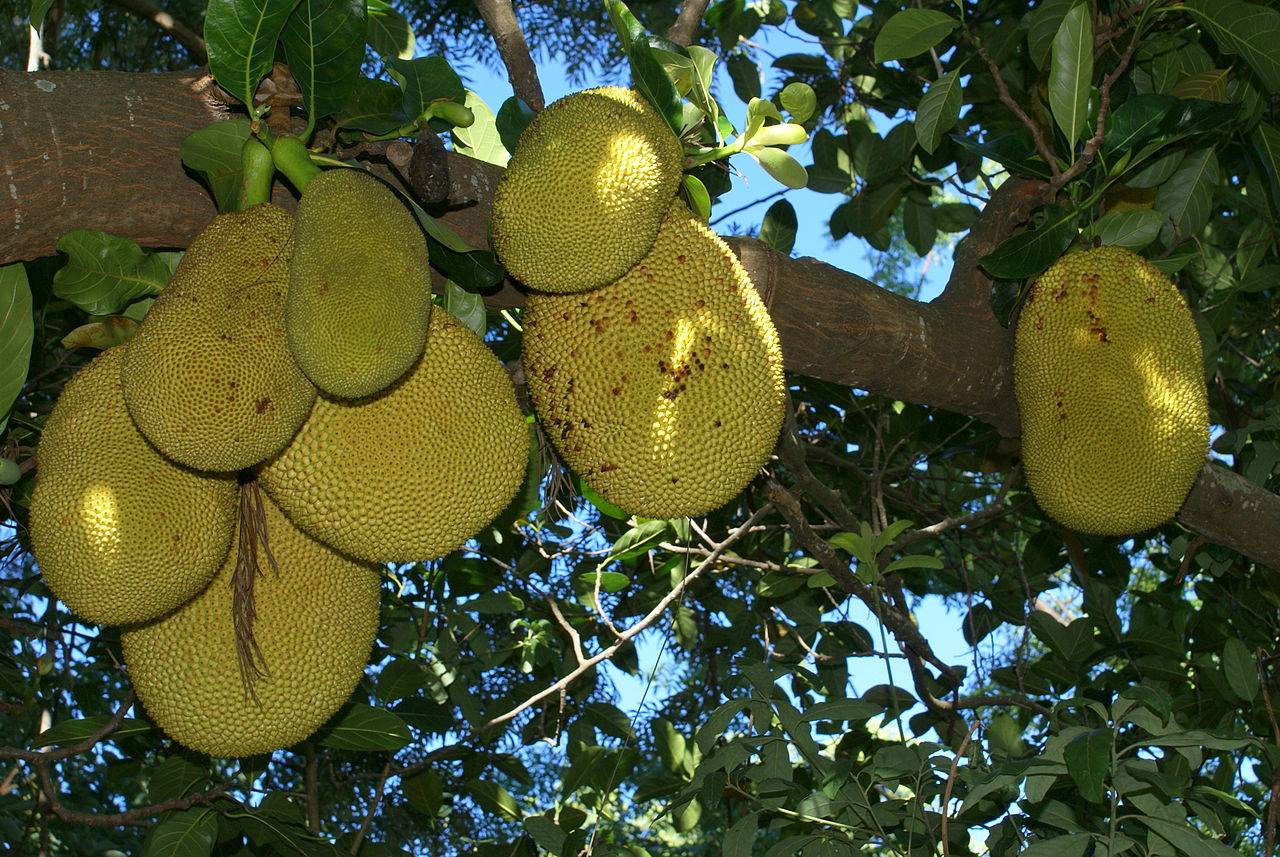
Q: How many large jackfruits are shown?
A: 8